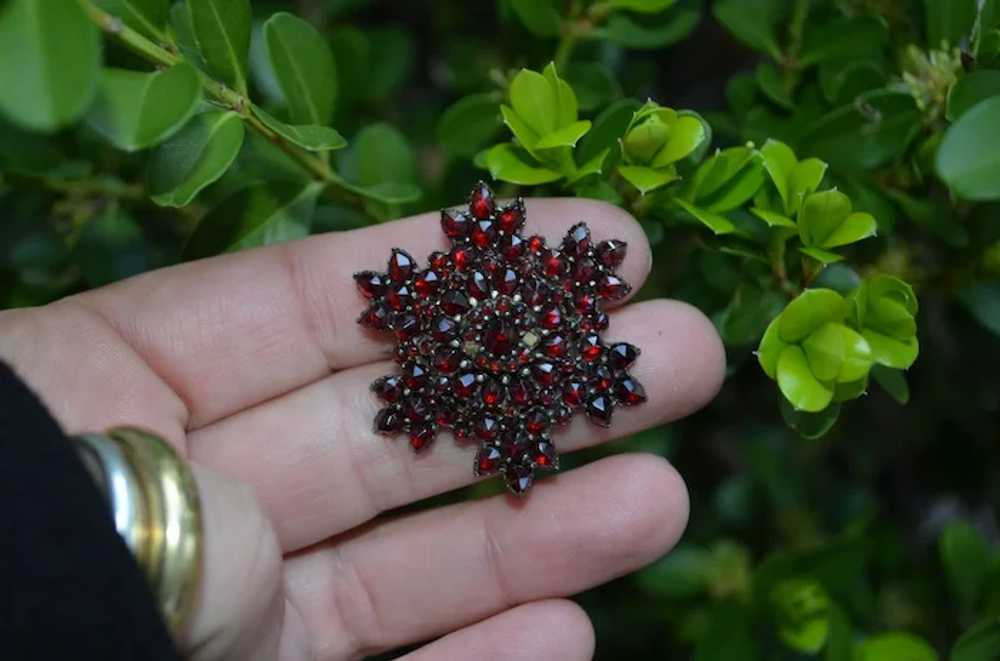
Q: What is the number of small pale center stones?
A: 2